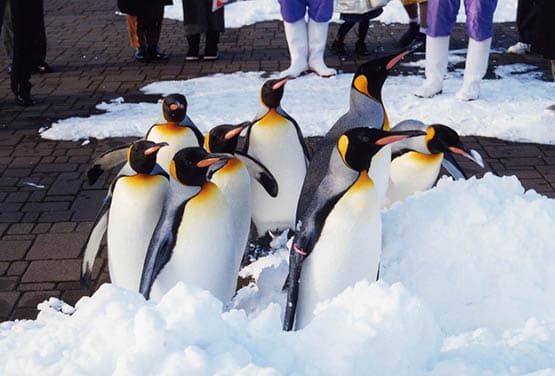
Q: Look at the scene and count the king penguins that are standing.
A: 8